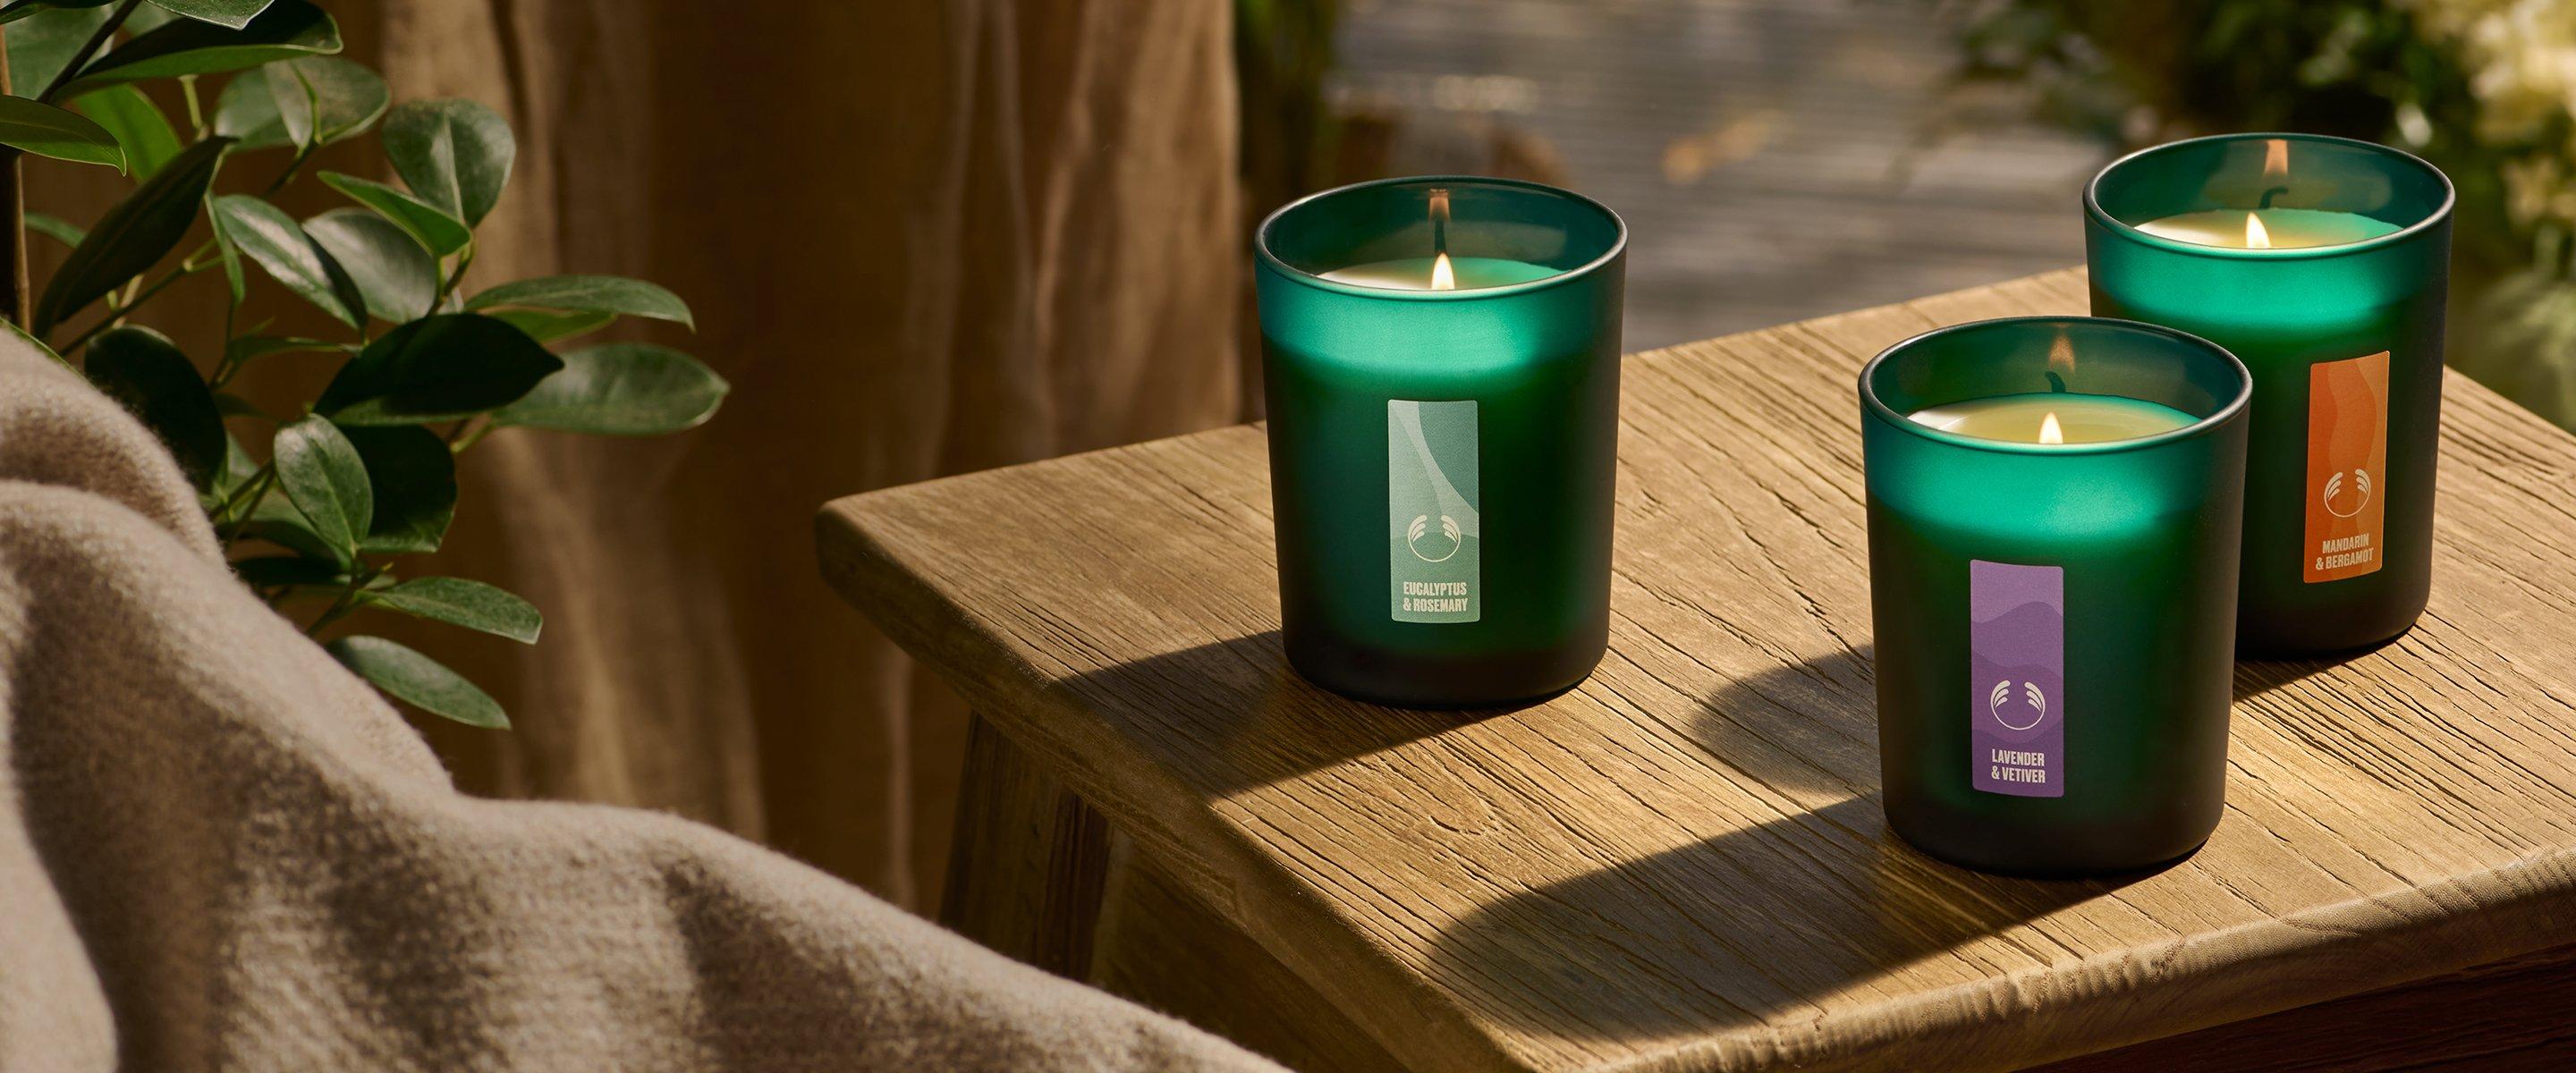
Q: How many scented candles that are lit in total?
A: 3